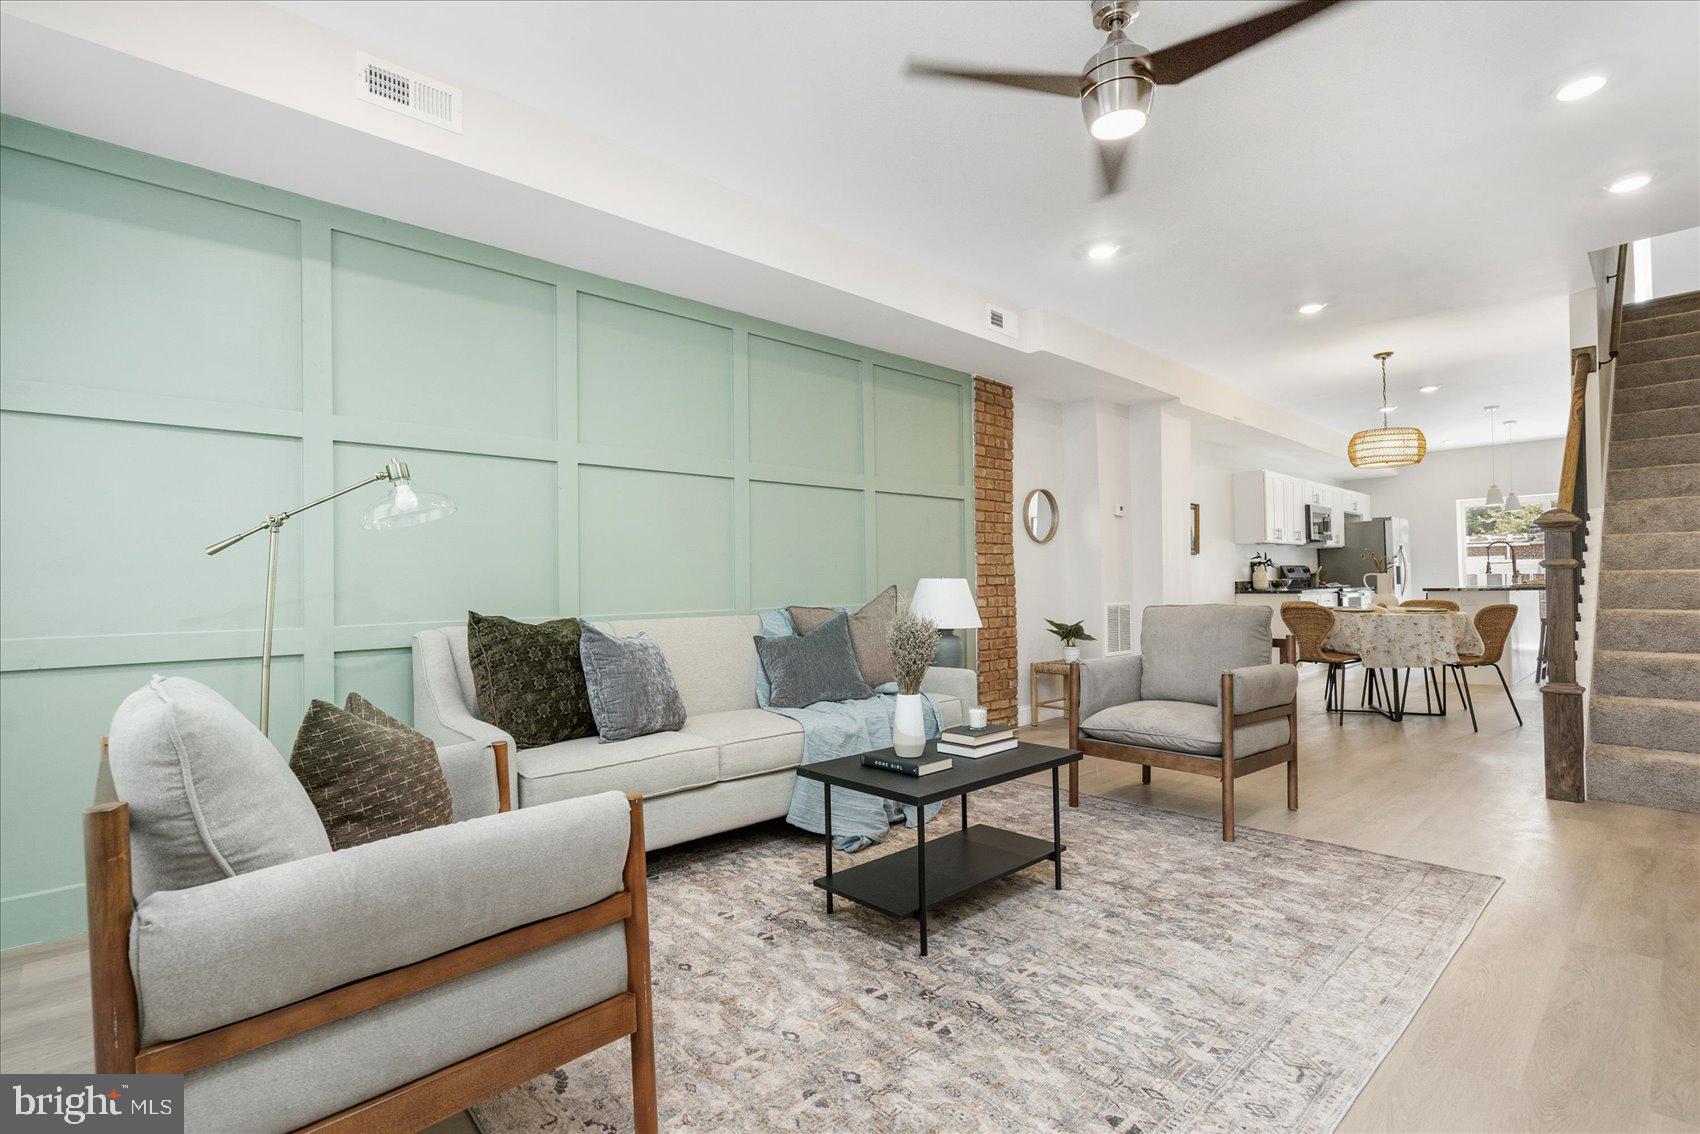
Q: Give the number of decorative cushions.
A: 5